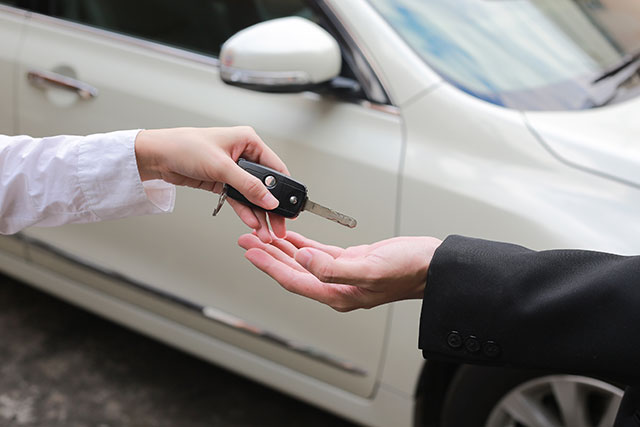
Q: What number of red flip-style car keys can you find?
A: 0